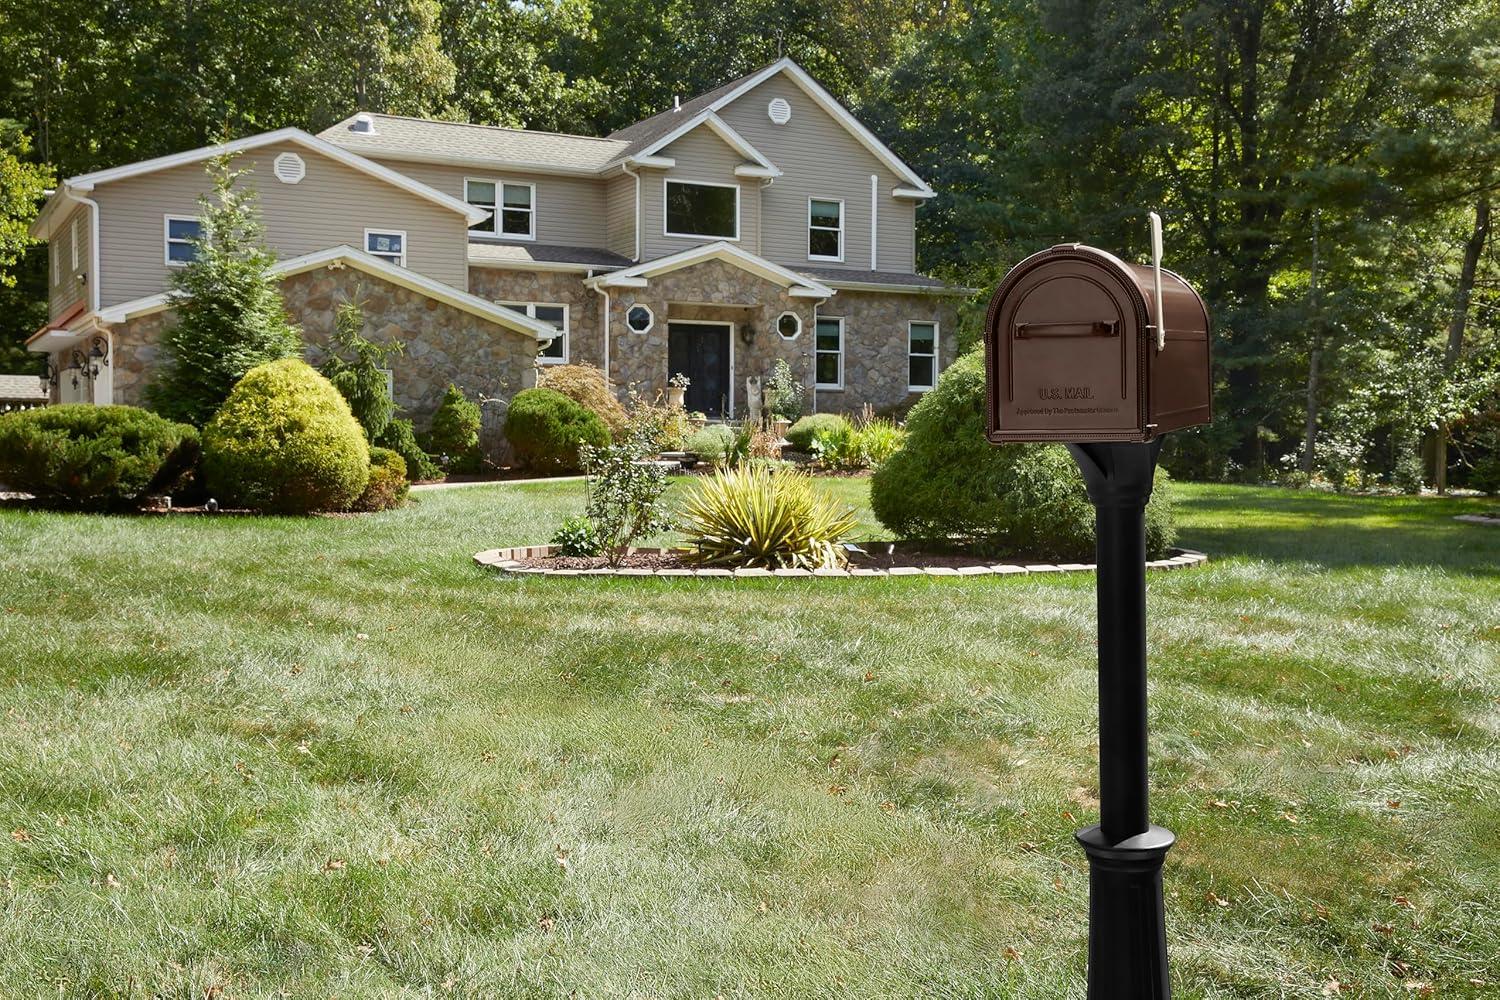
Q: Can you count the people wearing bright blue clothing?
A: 0